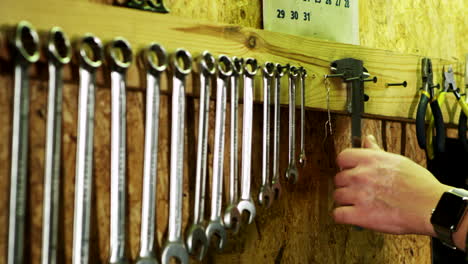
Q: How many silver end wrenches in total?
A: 14